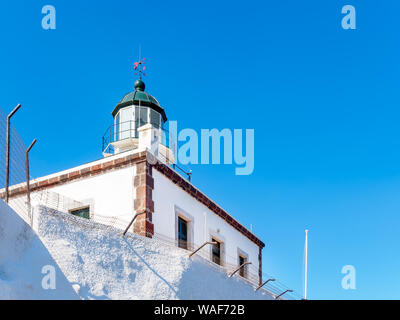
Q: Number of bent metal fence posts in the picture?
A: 7